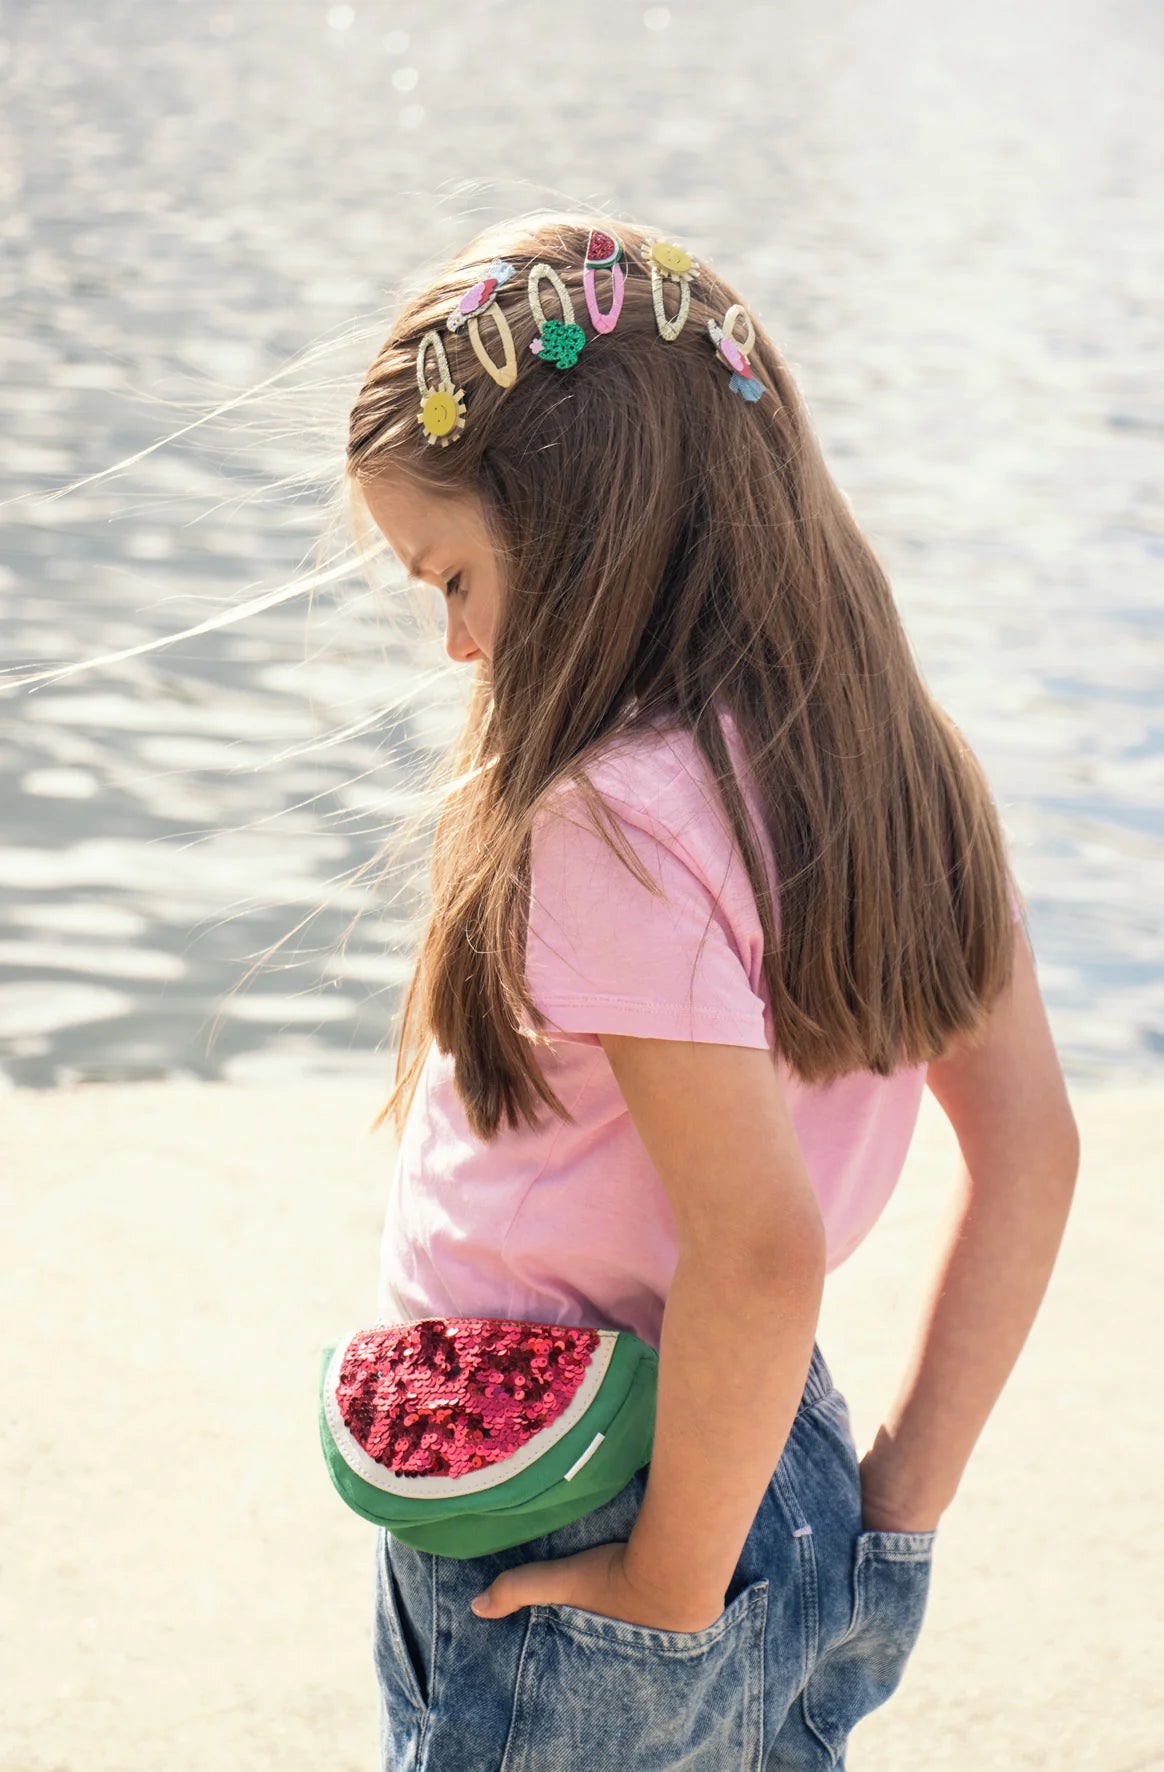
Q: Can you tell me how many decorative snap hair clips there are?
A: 6